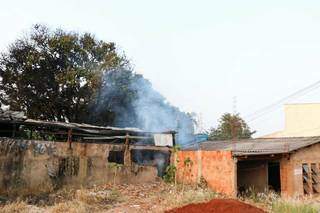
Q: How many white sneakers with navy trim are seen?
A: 0